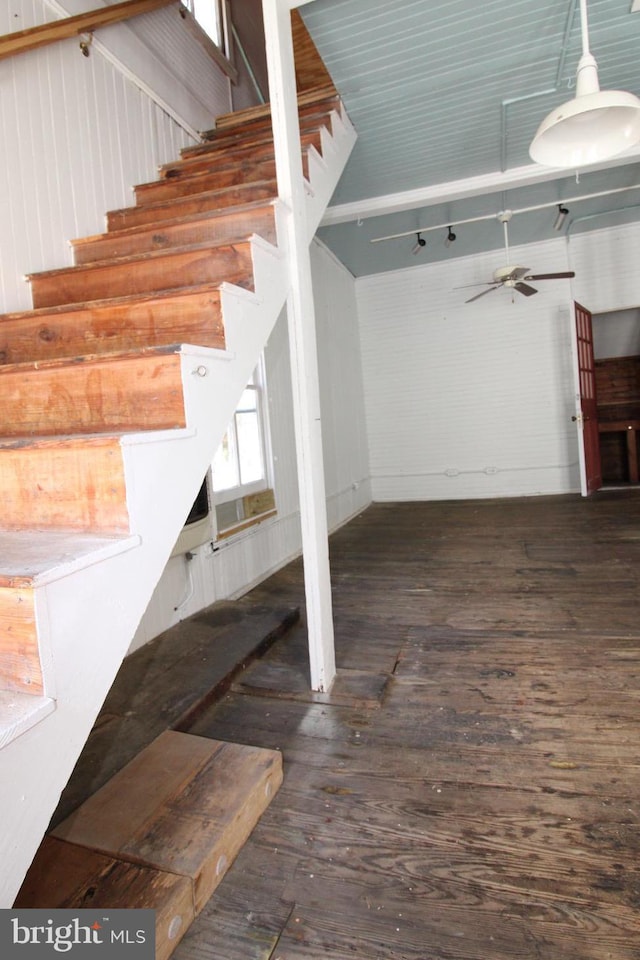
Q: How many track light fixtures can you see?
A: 3